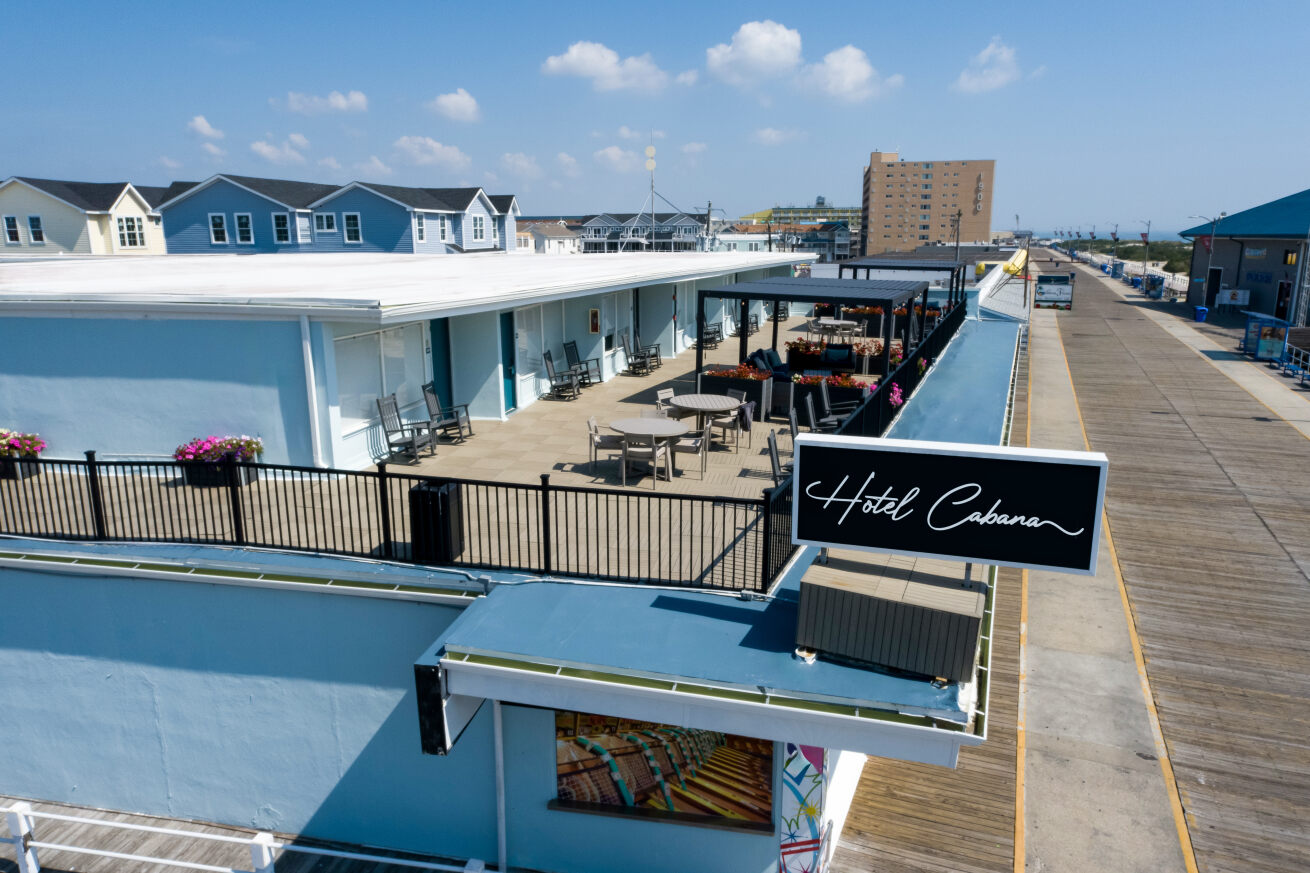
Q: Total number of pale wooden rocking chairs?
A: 0